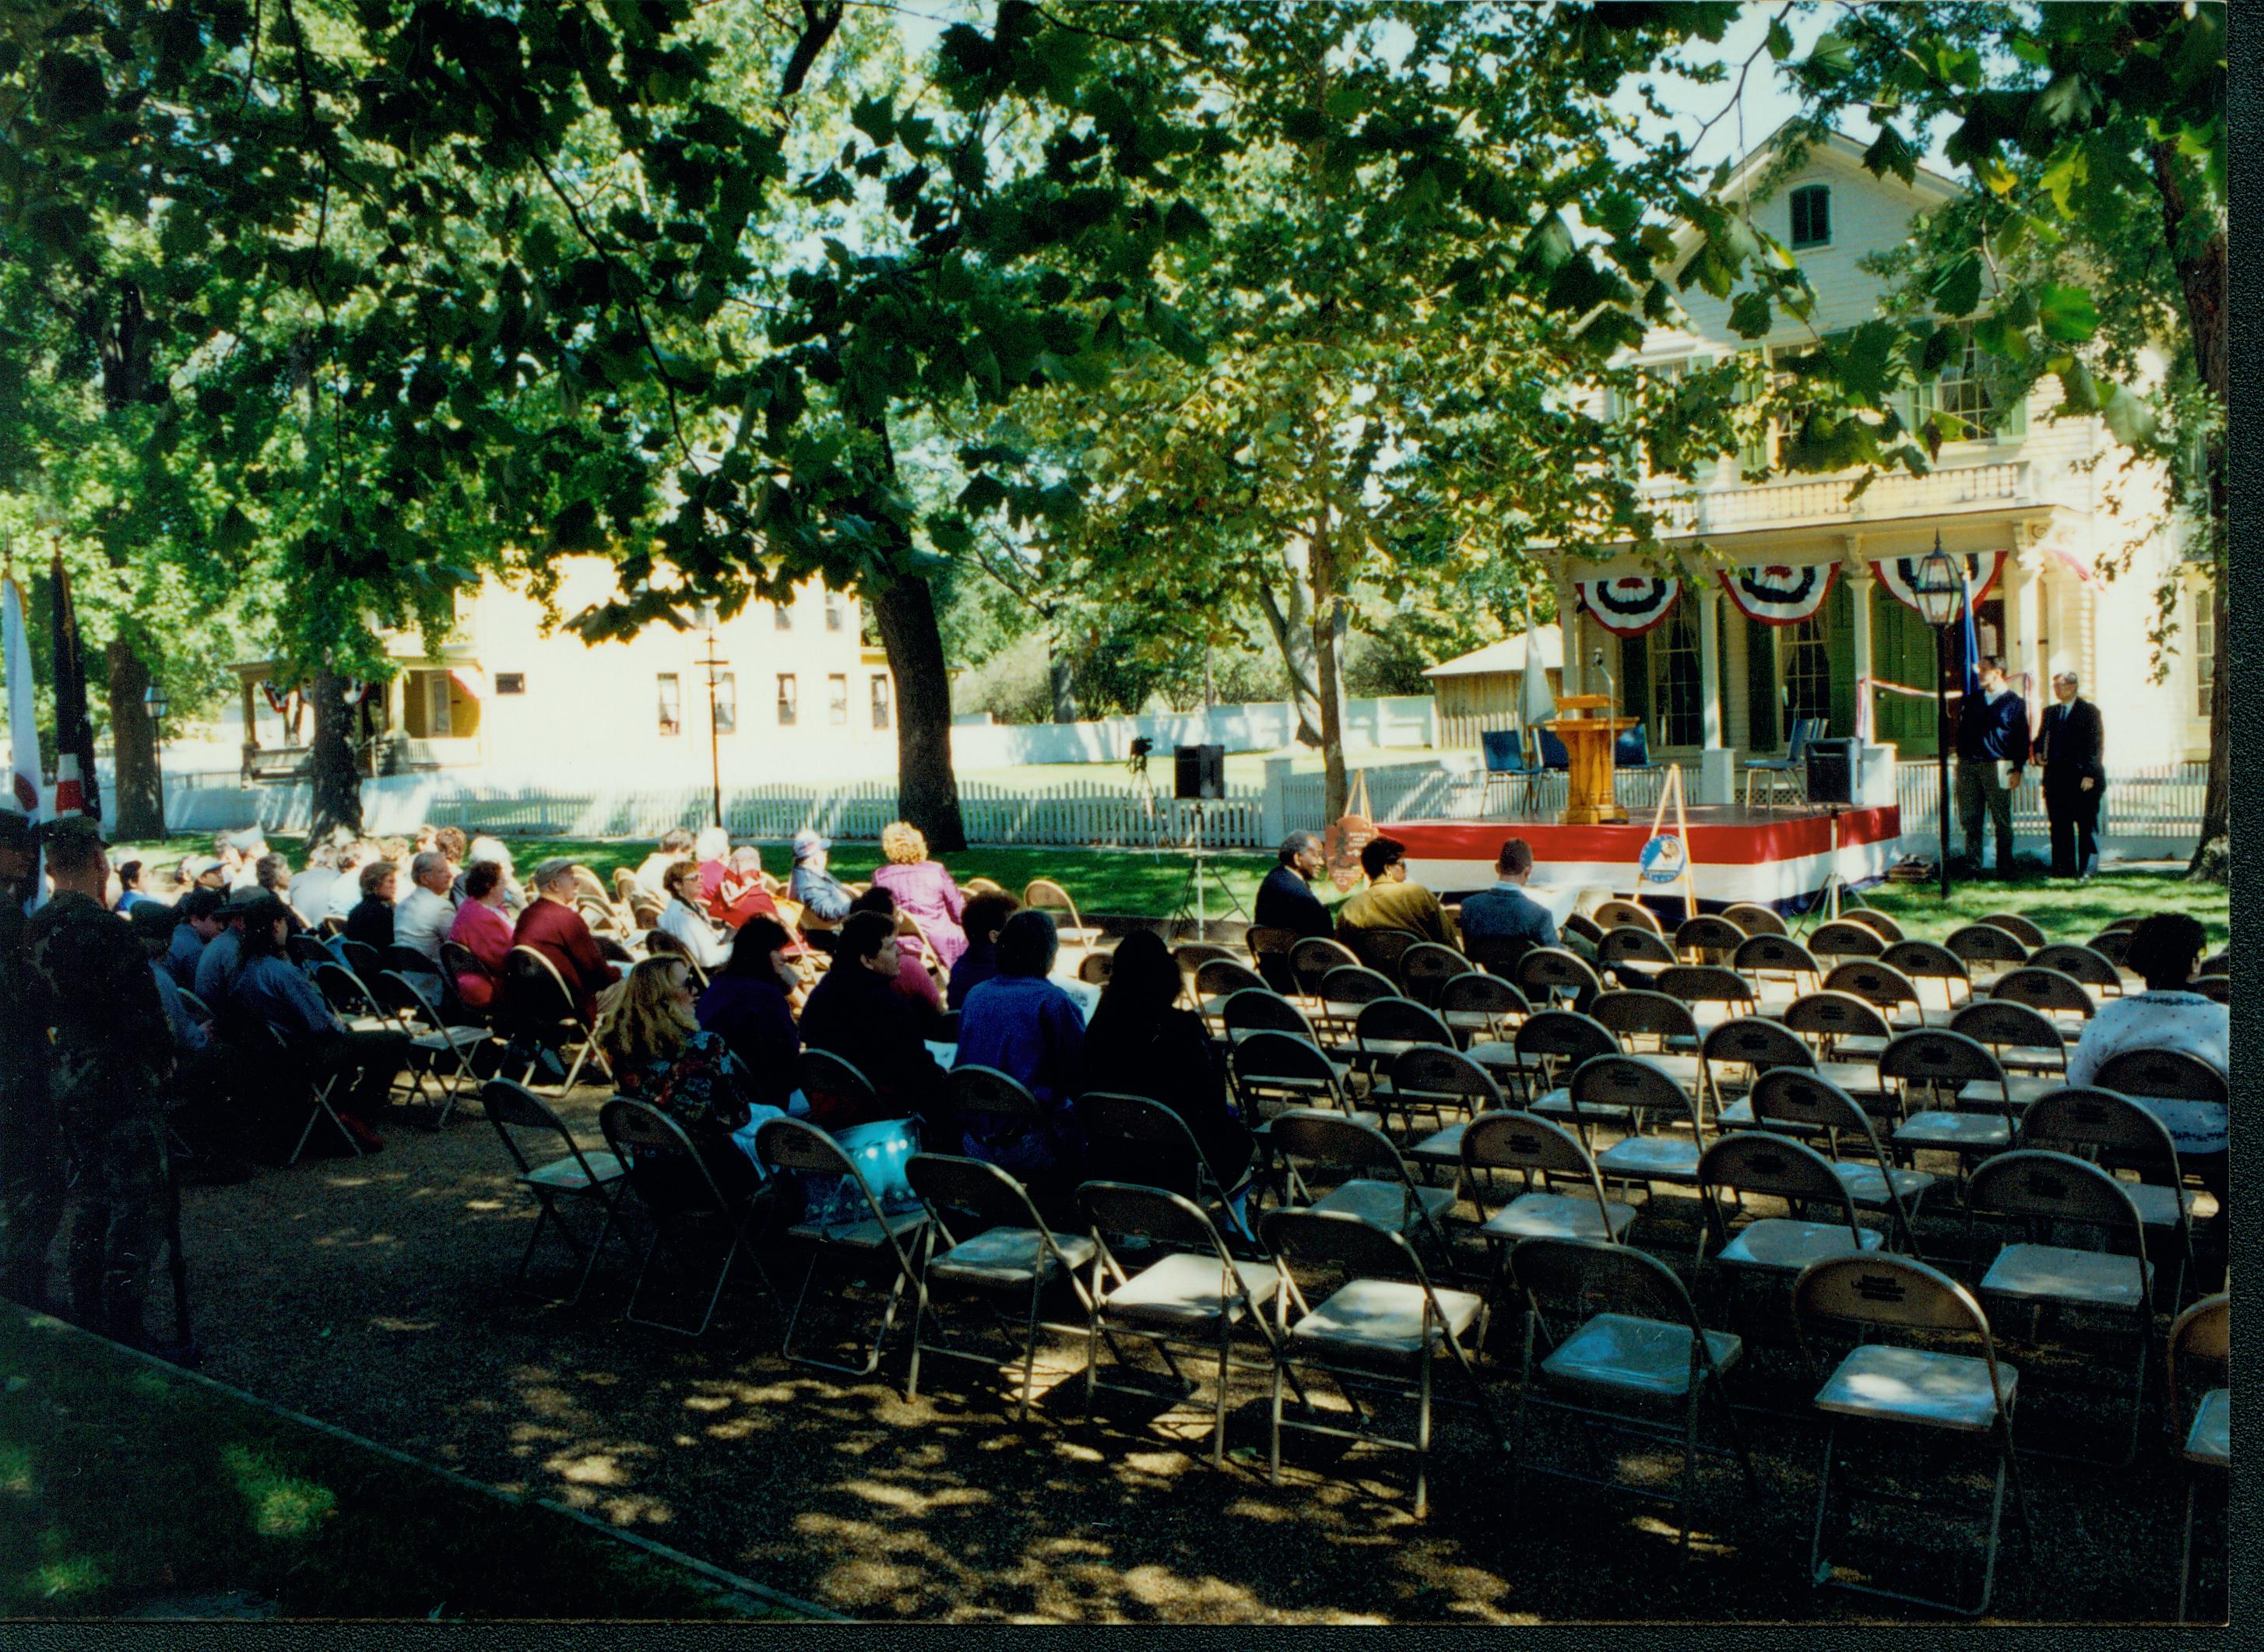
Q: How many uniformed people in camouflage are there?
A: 2